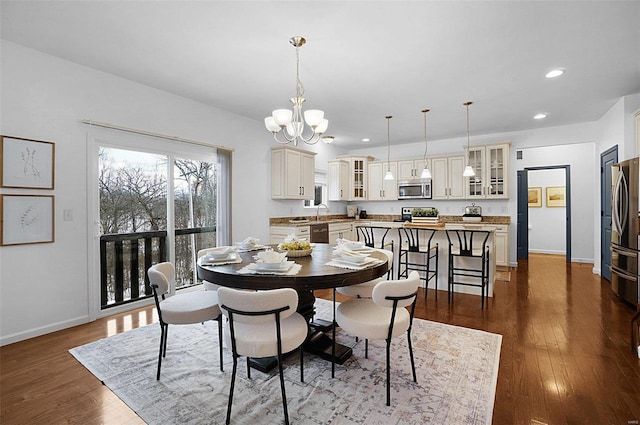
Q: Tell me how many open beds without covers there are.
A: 0